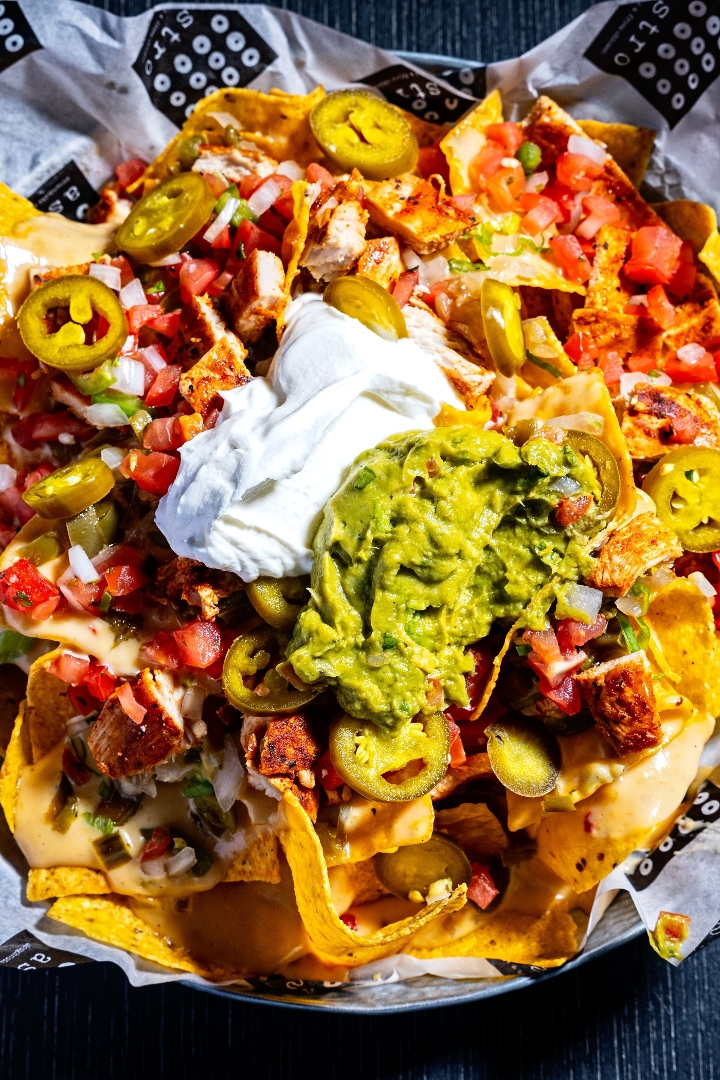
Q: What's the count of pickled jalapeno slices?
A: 13